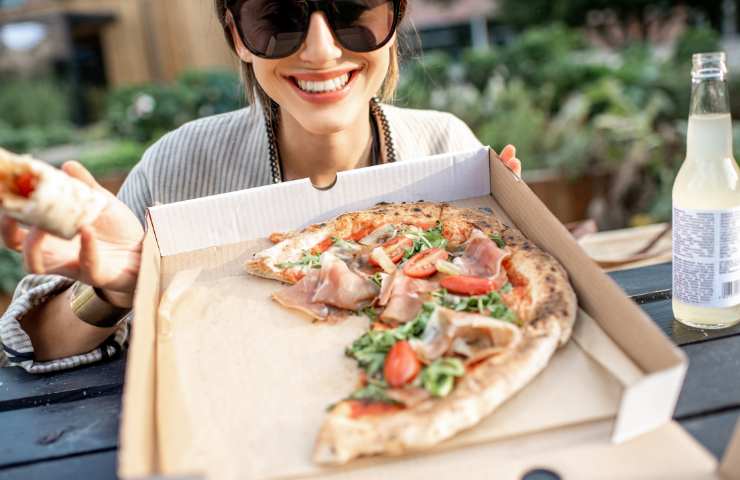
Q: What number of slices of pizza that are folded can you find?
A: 1